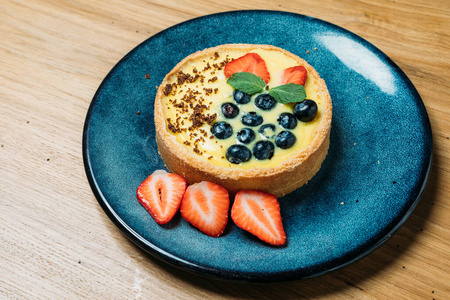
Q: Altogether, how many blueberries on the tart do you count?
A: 12